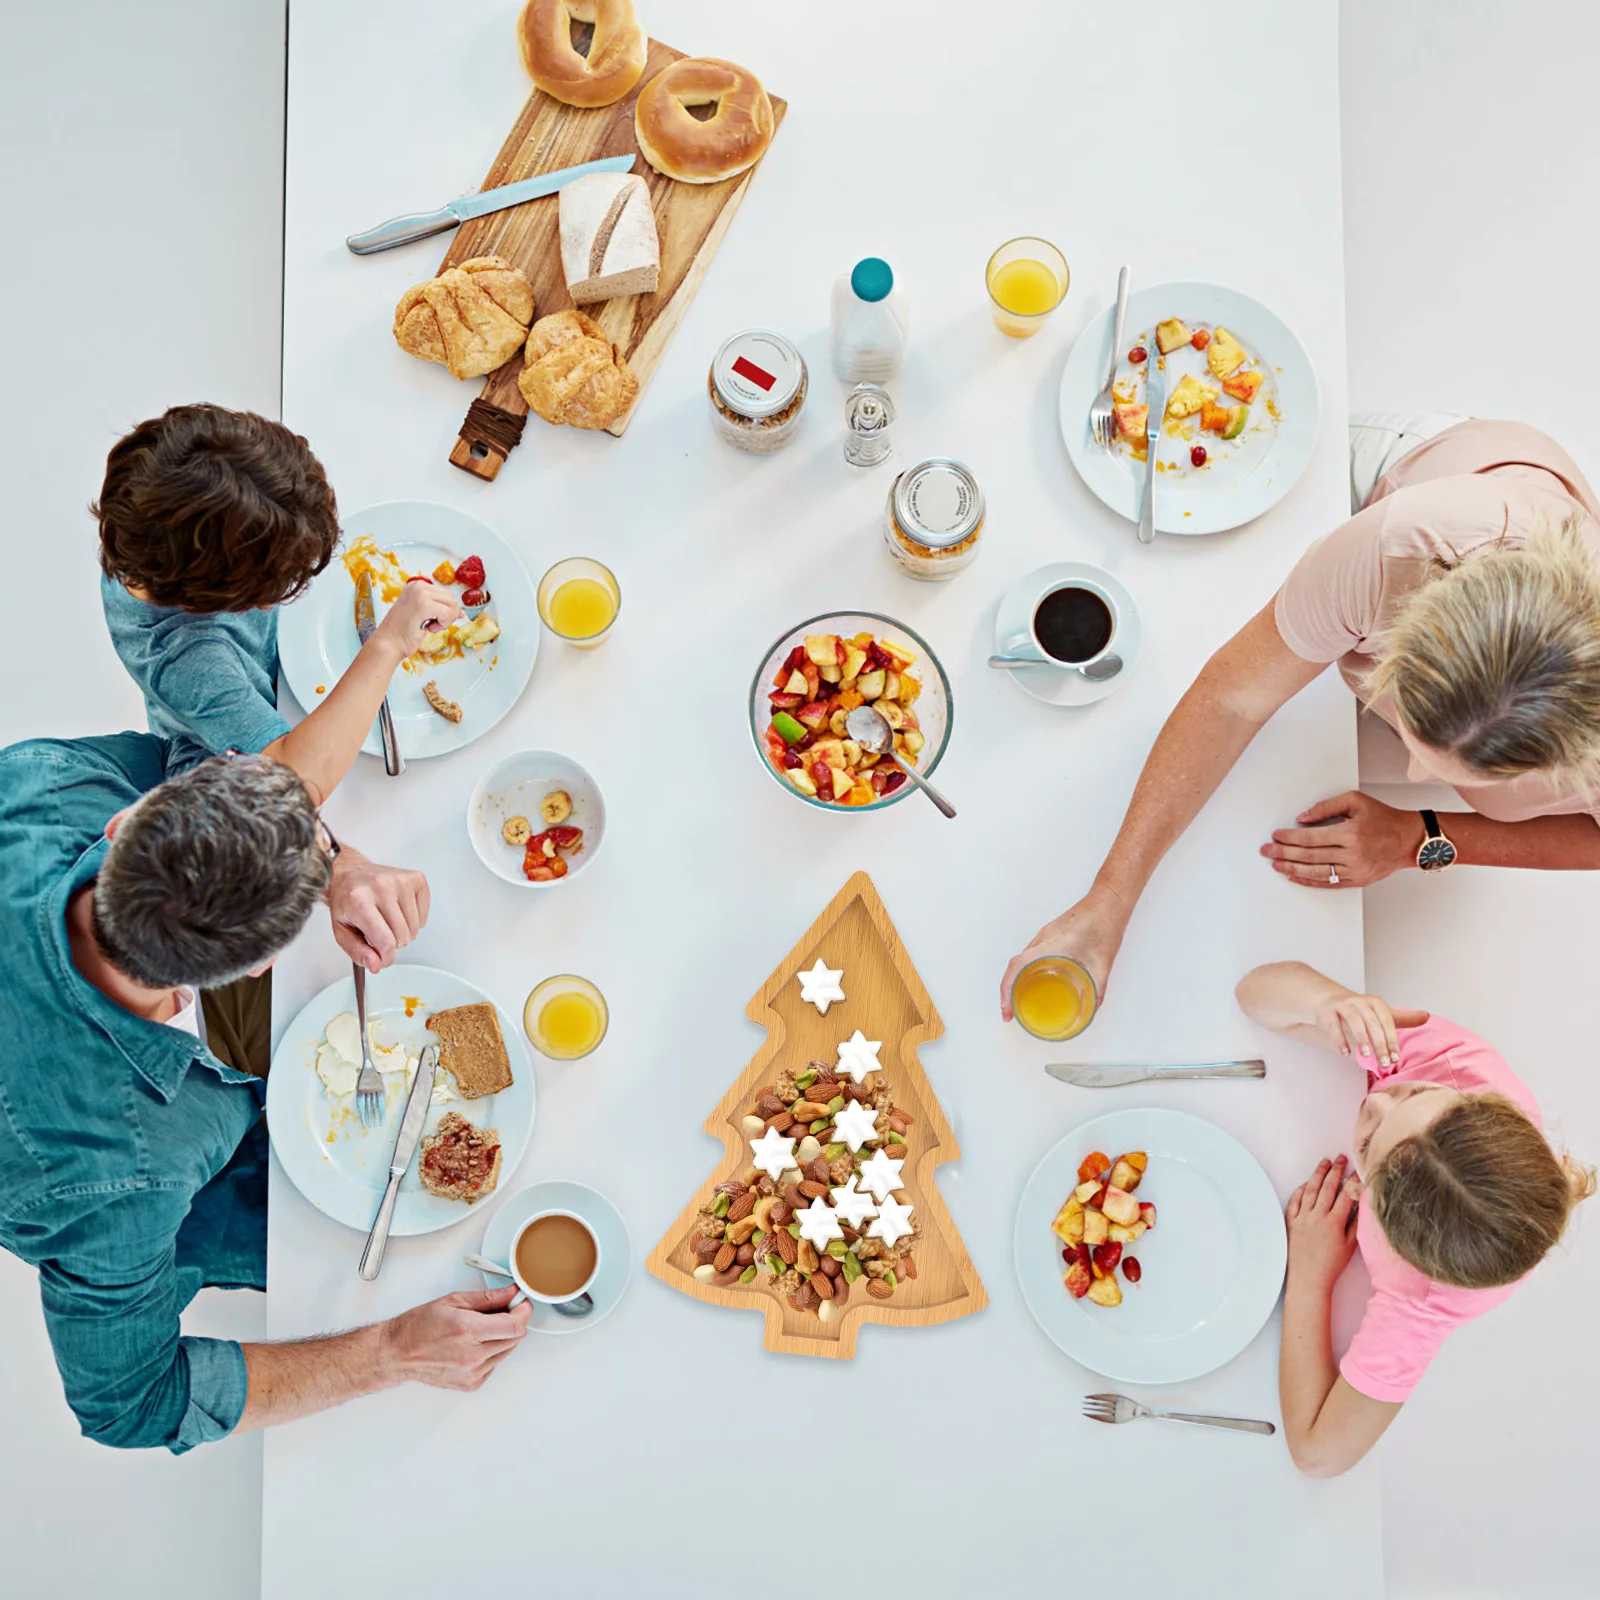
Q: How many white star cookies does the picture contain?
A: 8